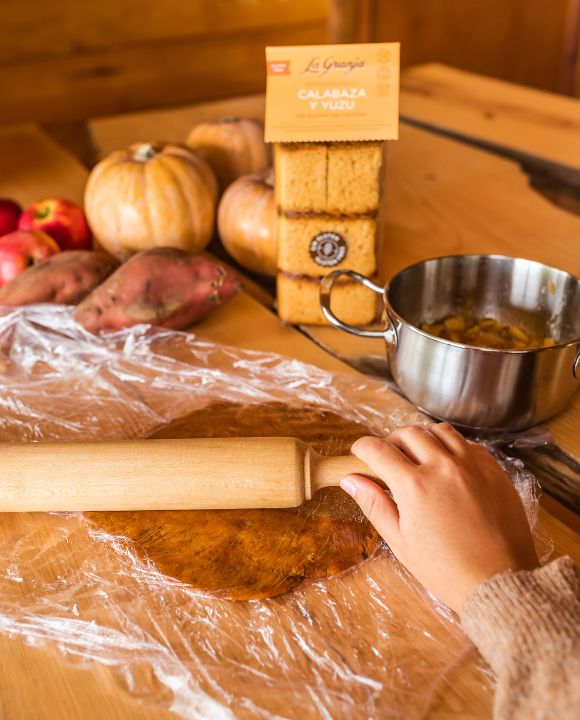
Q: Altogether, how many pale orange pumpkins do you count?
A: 3